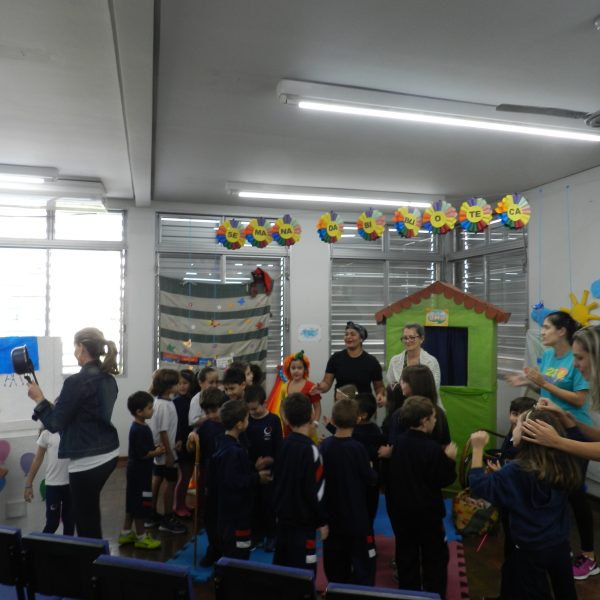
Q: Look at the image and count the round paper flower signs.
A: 9